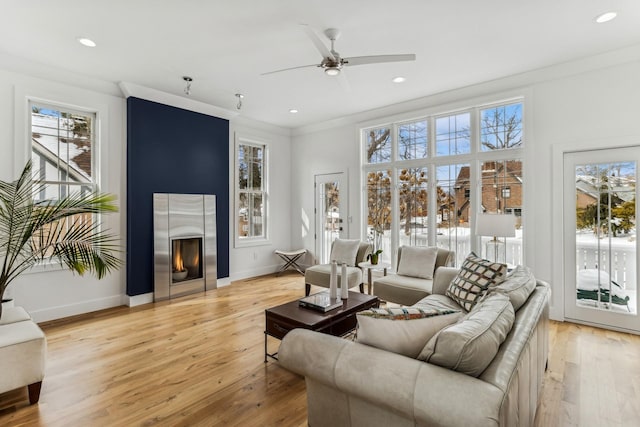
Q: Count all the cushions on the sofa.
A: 4